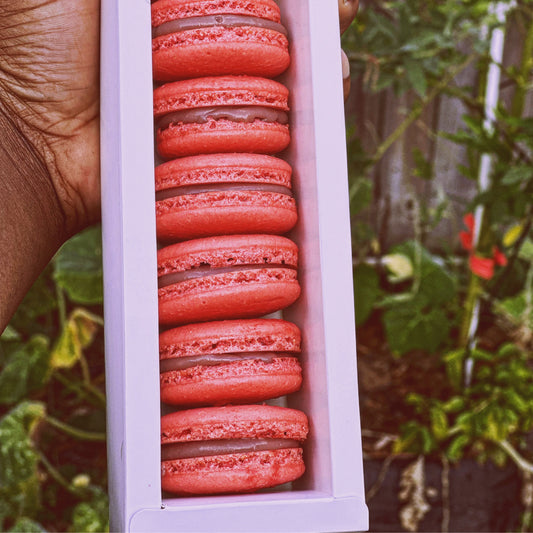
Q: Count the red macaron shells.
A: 12